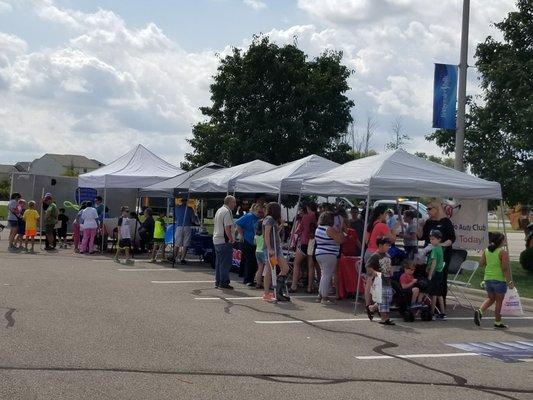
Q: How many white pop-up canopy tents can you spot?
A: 5